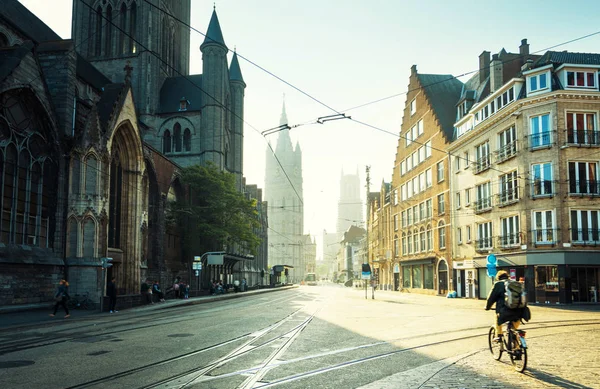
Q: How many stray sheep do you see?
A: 0